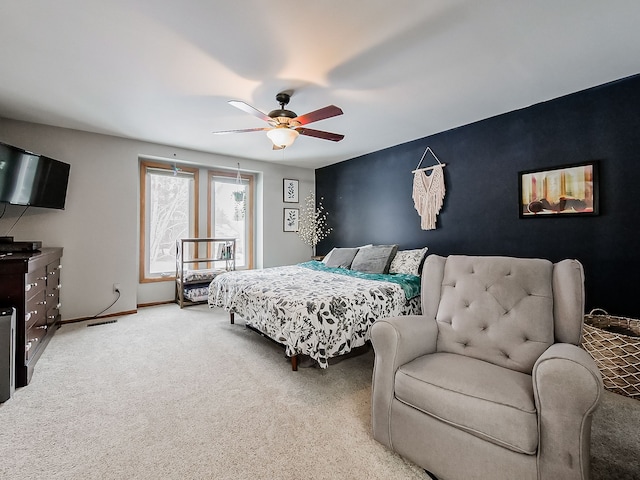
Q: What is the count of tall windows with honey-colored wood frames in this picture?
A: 2